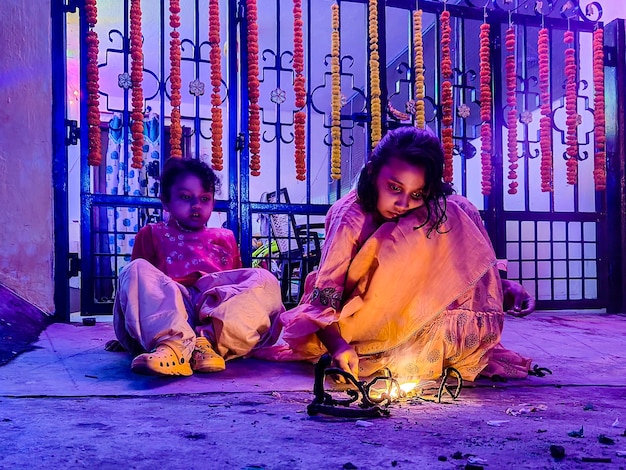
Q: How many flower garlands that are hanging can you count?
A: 15